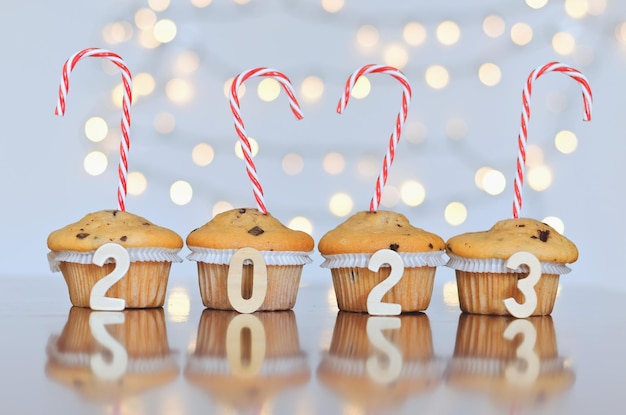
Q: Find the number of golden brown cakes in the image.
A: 4